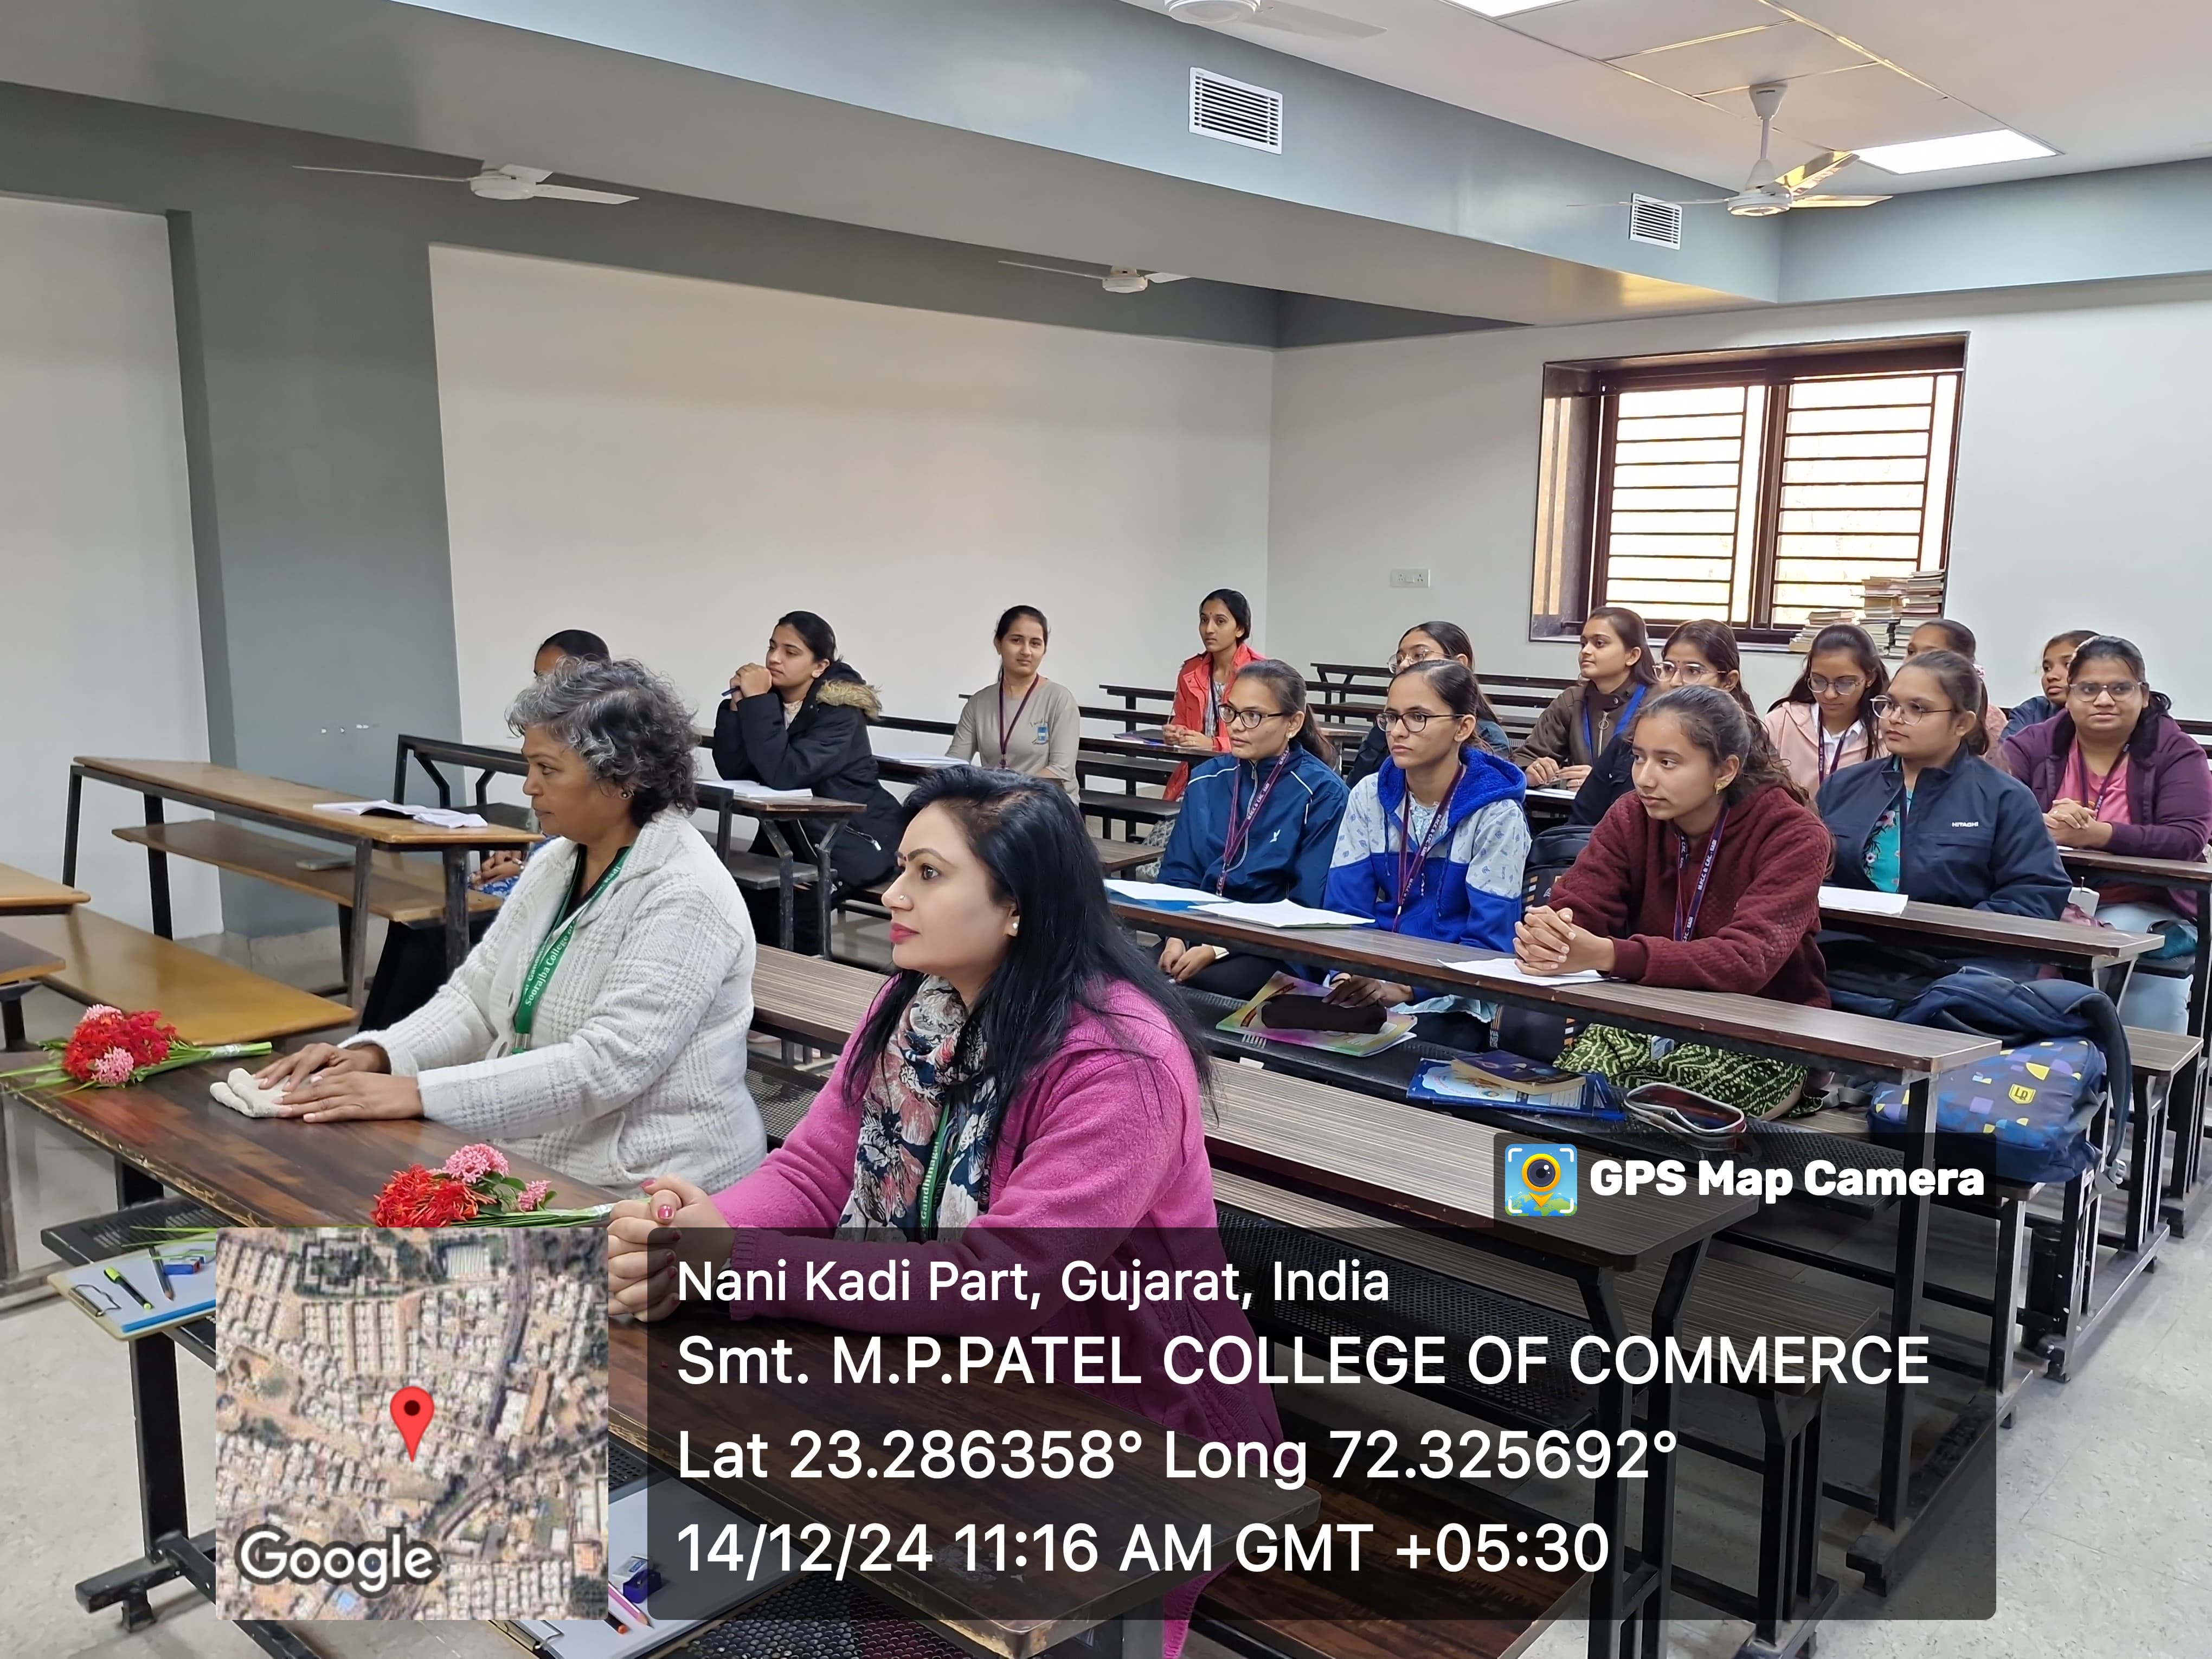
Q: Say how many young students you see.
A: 15